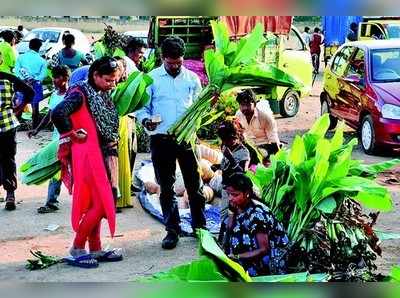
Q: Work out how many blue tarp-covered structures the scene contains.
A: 1